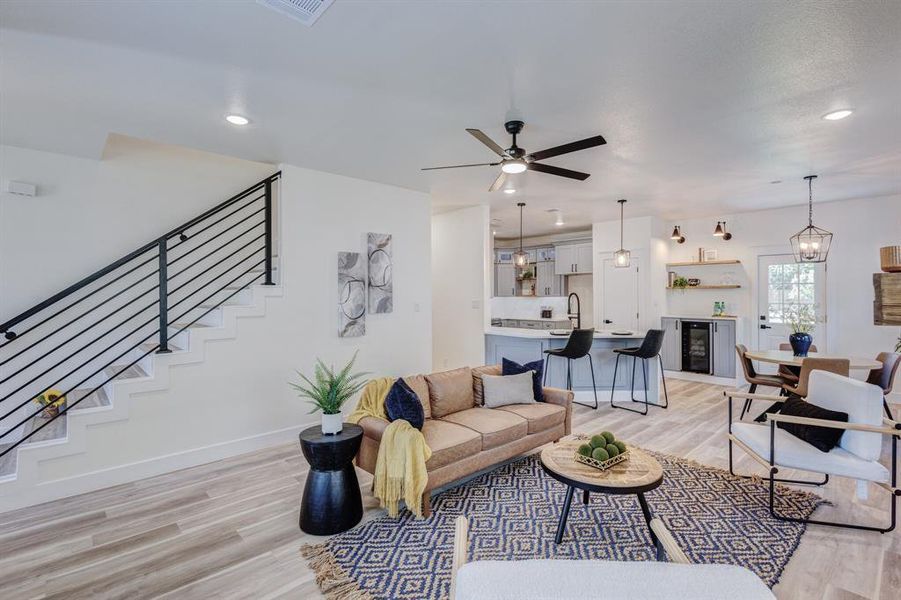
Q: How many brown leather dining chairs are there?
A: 4